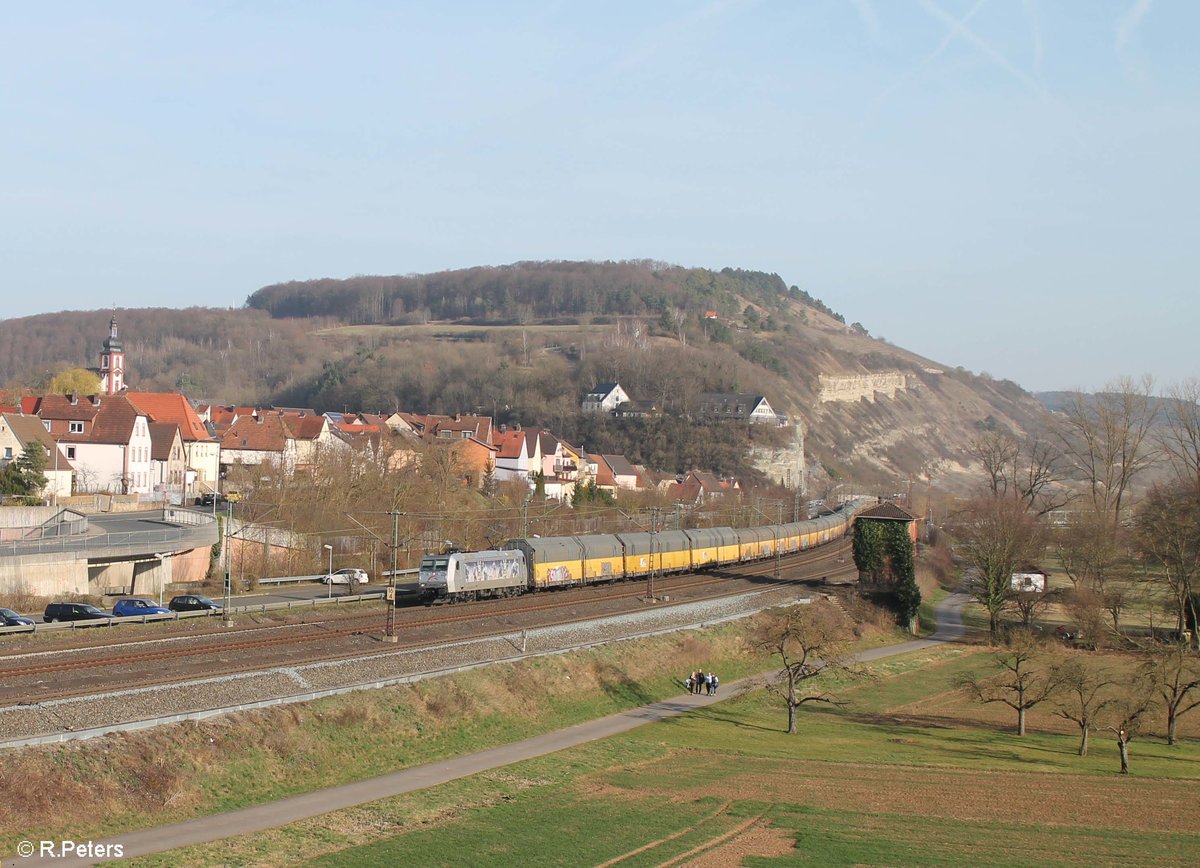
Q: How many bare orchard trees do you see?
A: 5